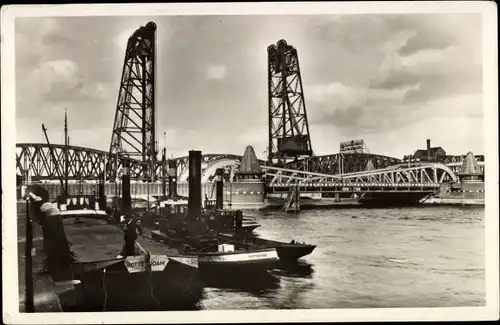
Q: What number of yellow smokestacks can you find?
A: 0